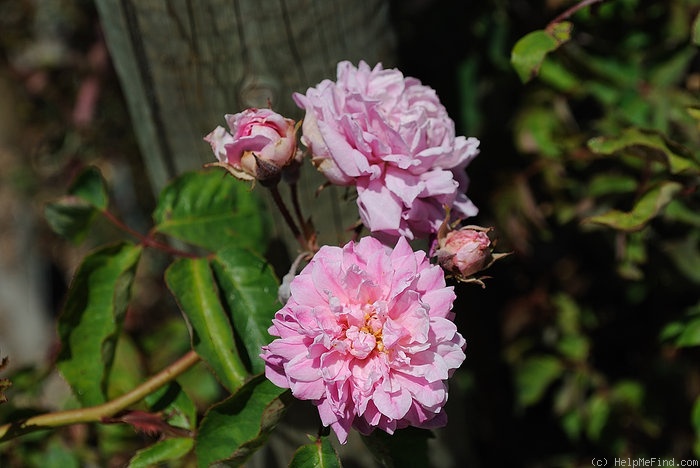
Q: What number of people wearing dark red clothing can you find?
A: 0